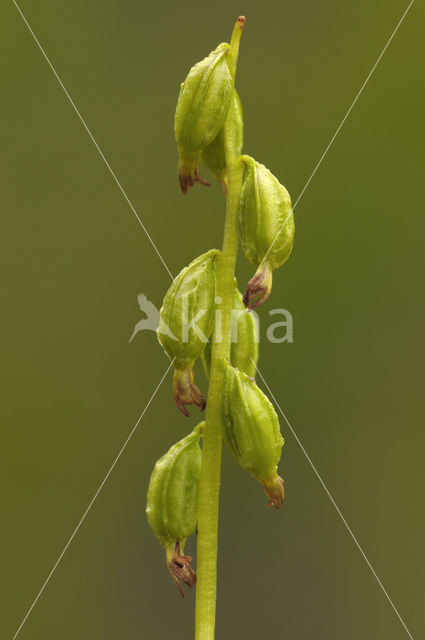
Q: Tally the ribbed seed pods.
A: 7